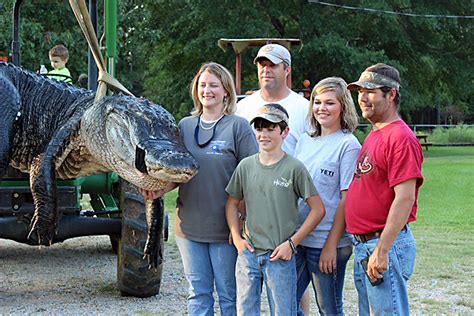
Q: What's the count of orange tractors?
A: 1